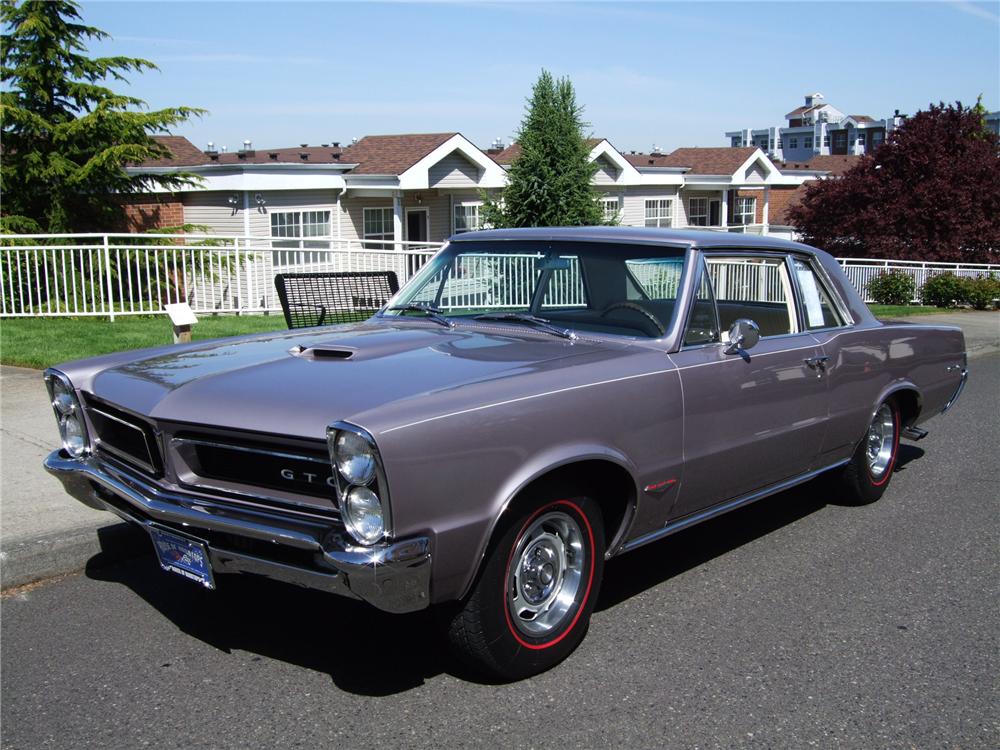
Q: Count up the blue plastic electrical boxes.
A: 0